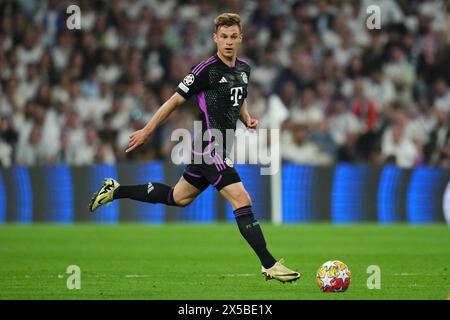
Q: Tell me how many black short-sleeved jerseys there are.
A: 1